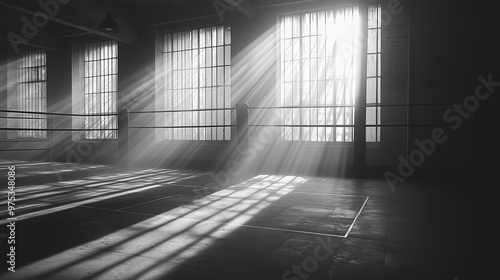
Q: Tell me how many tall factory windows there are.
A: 4